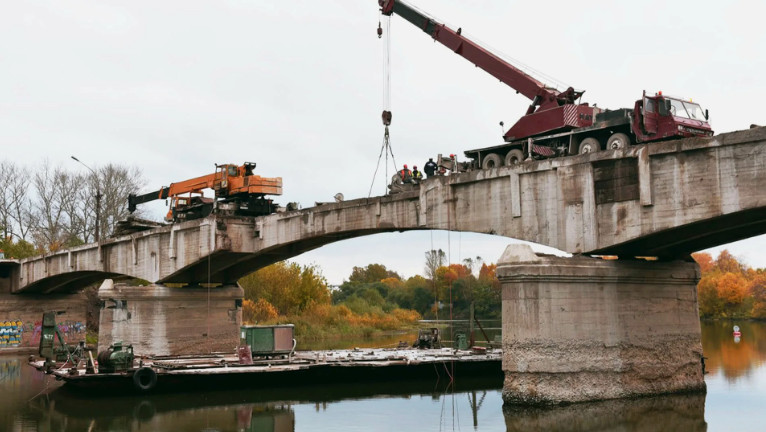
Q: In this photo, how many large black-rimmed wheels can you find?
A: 4